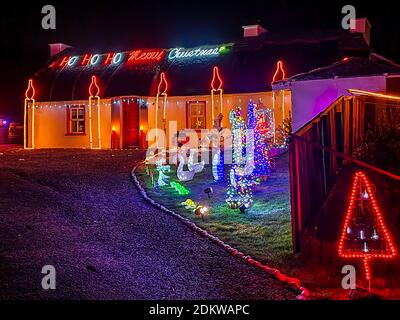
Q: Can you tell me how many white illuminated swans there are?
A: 2